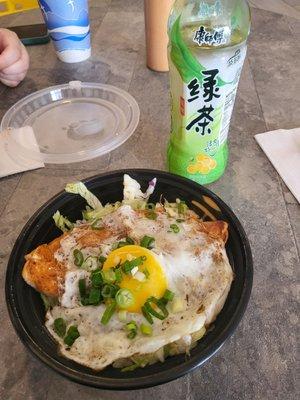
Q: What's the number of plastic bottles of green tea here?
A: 1